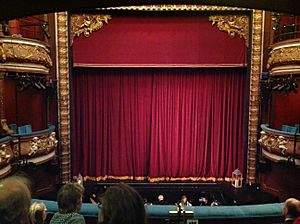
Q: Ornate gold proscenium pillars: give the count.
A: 2